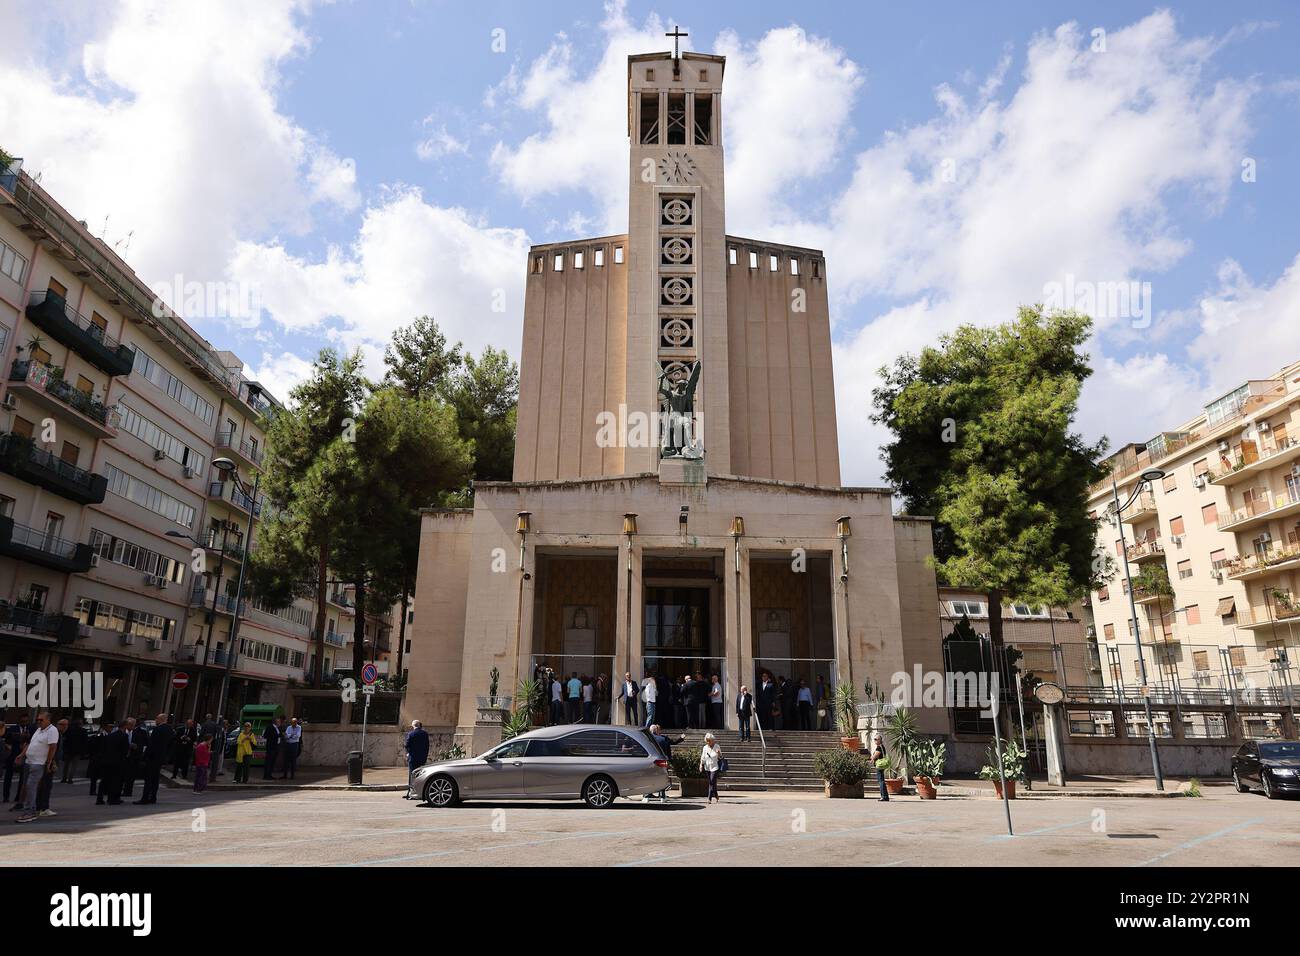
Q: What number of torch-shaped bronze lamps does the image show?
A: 4